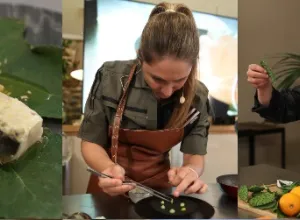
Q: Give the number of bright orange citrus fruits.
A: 2